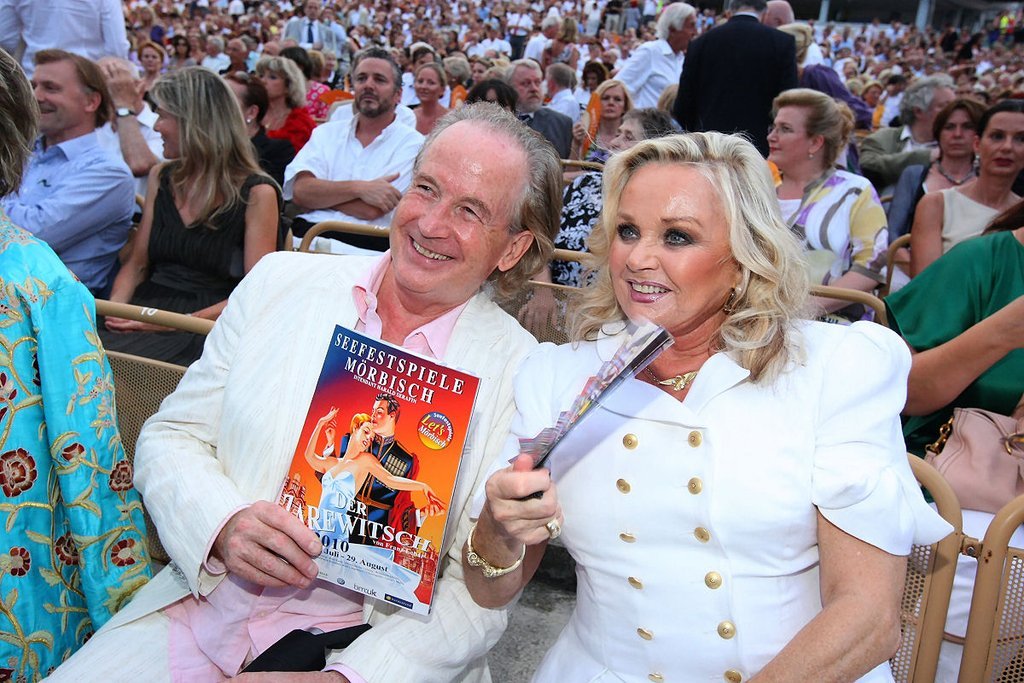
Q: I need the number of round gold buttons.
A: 12